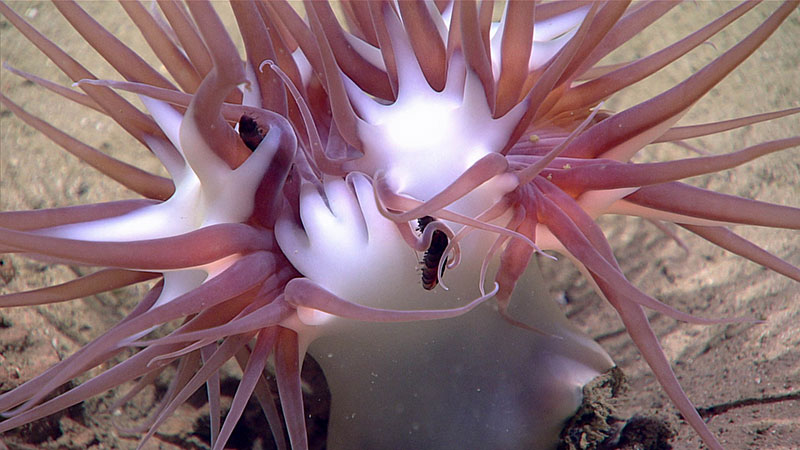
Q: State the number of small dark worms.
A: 2